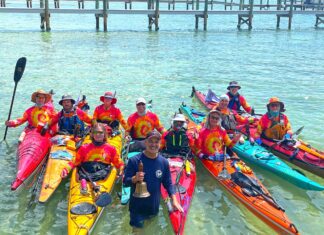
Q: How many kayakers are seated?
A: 10